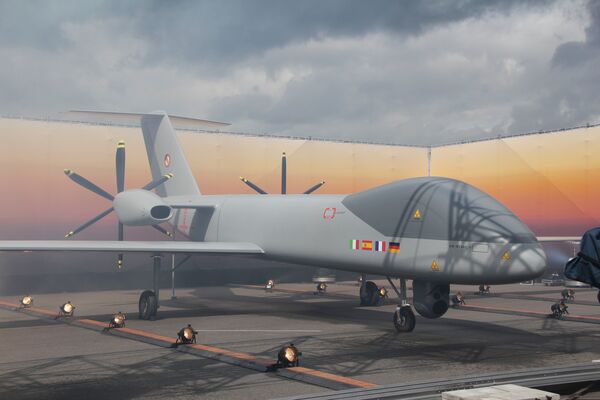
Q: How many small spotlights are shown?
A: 12